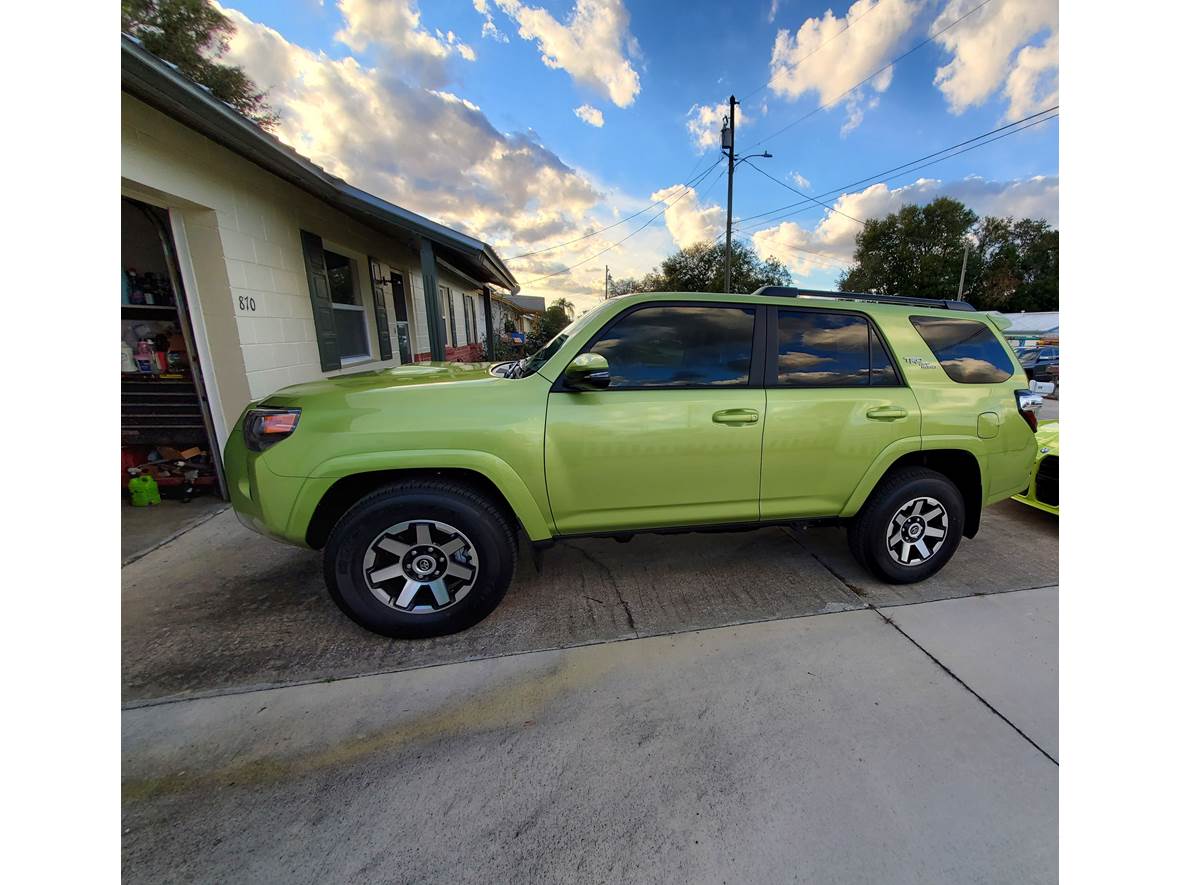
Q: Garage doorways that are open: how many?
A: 1